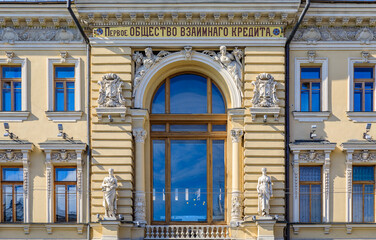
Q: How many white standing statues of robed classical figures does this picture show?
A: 2